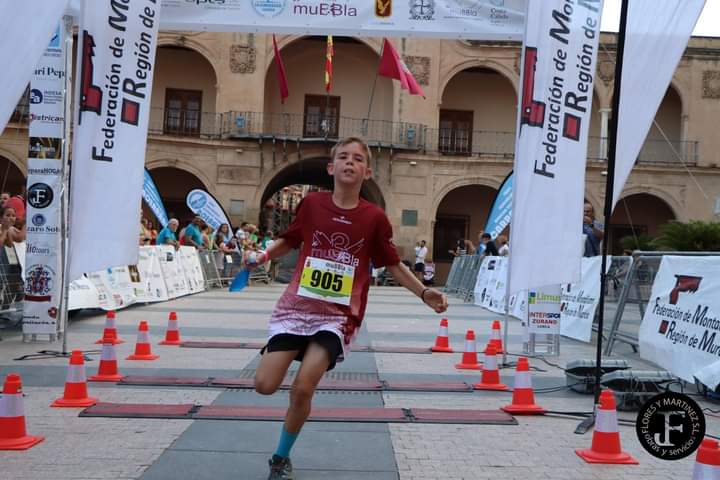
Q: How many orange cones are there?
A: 13